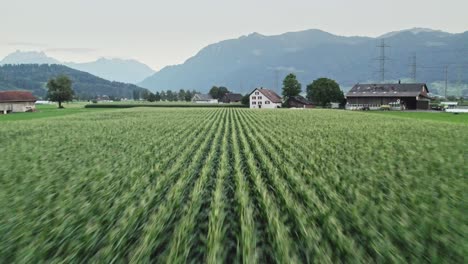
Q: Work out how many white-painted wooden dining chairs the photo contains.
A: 0